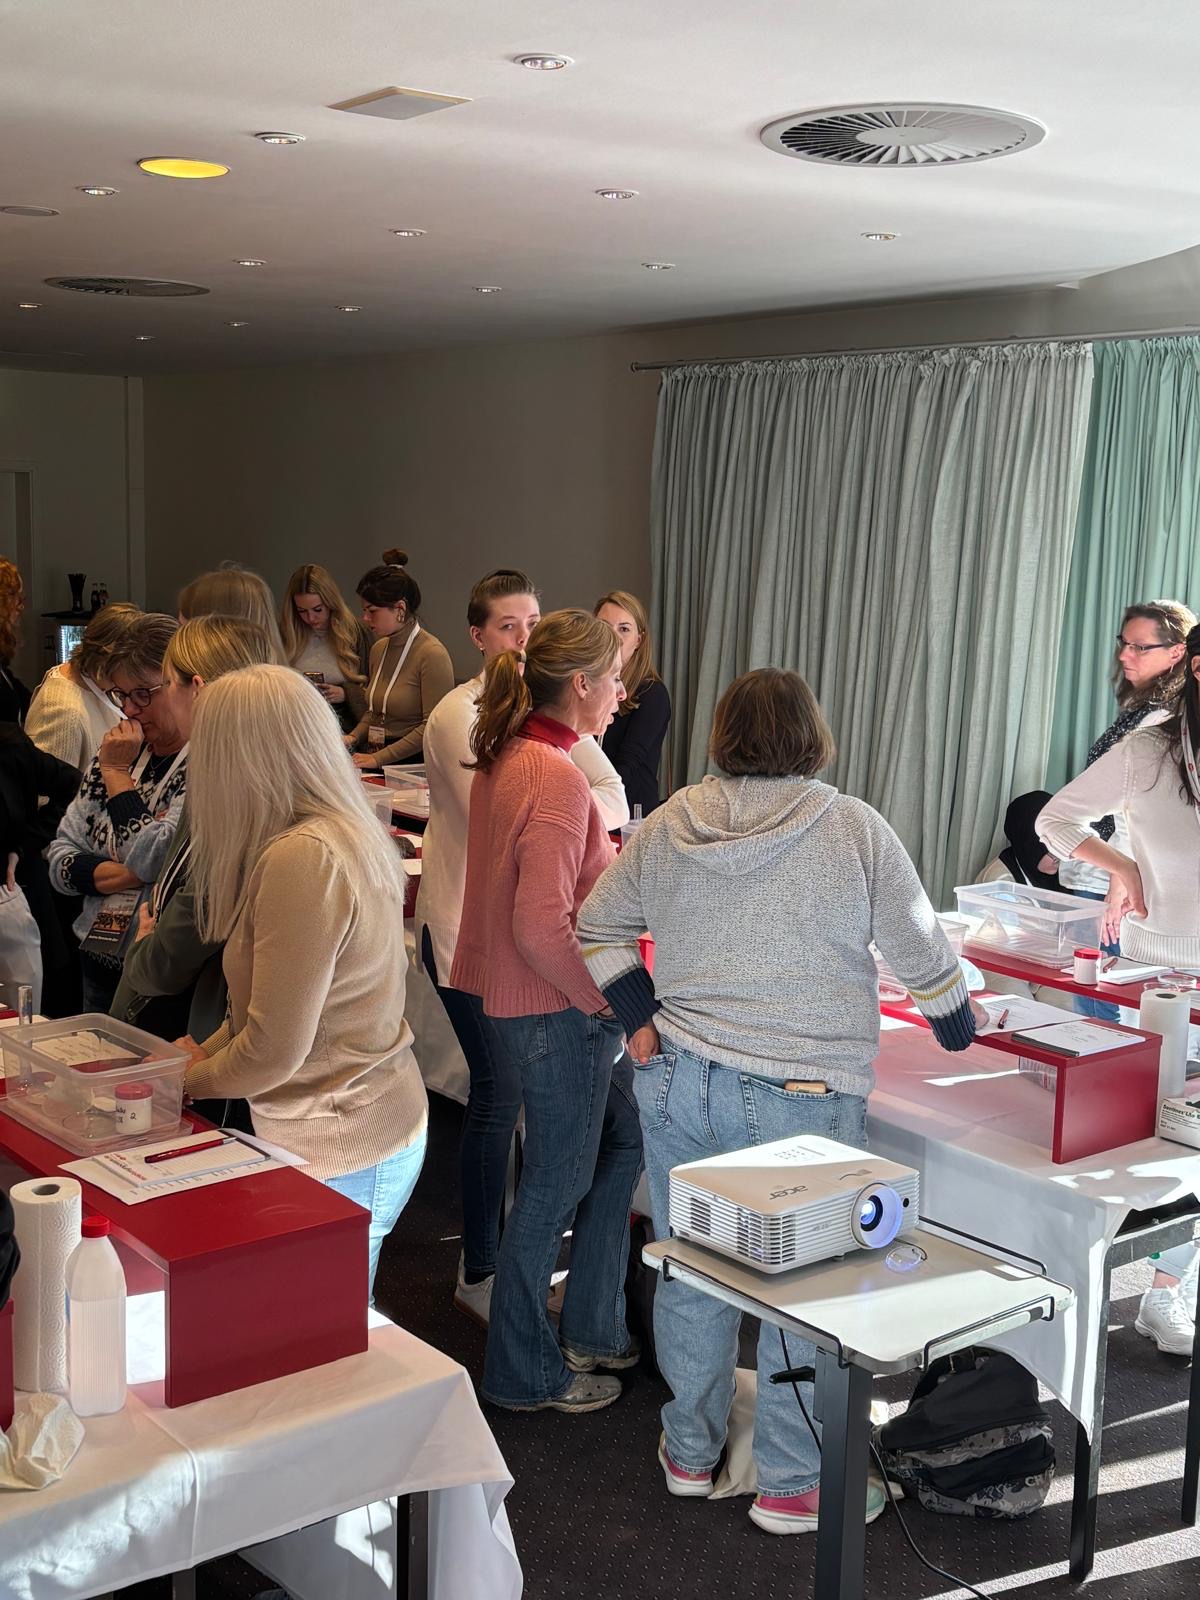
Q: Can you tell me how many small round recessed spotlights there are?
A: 13